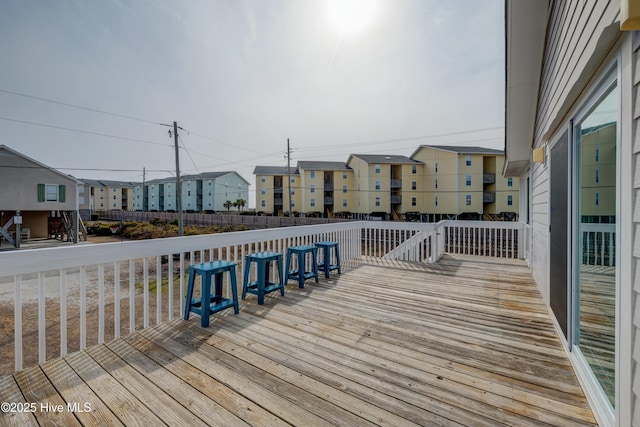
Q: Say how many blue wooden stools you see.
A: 4